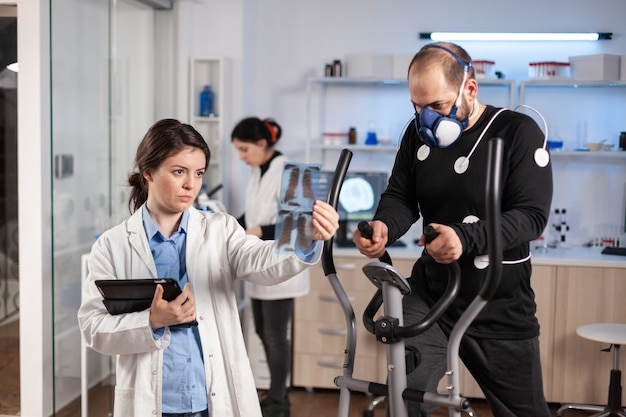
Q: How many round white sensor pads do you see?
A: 5